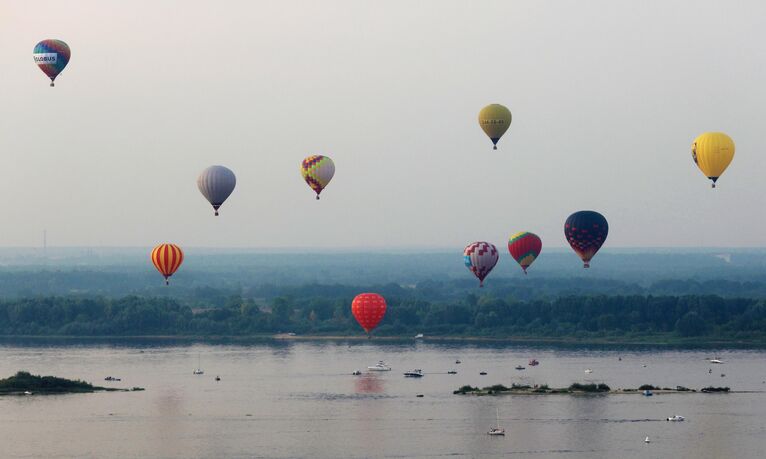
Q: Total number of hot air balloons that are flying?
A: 10